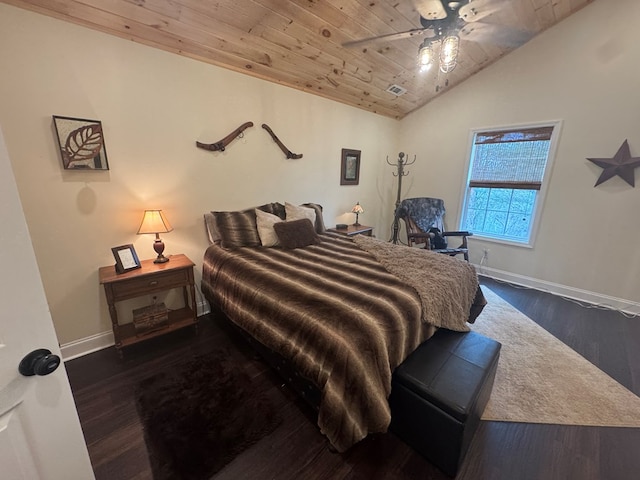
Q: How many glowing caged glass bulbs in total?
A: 2